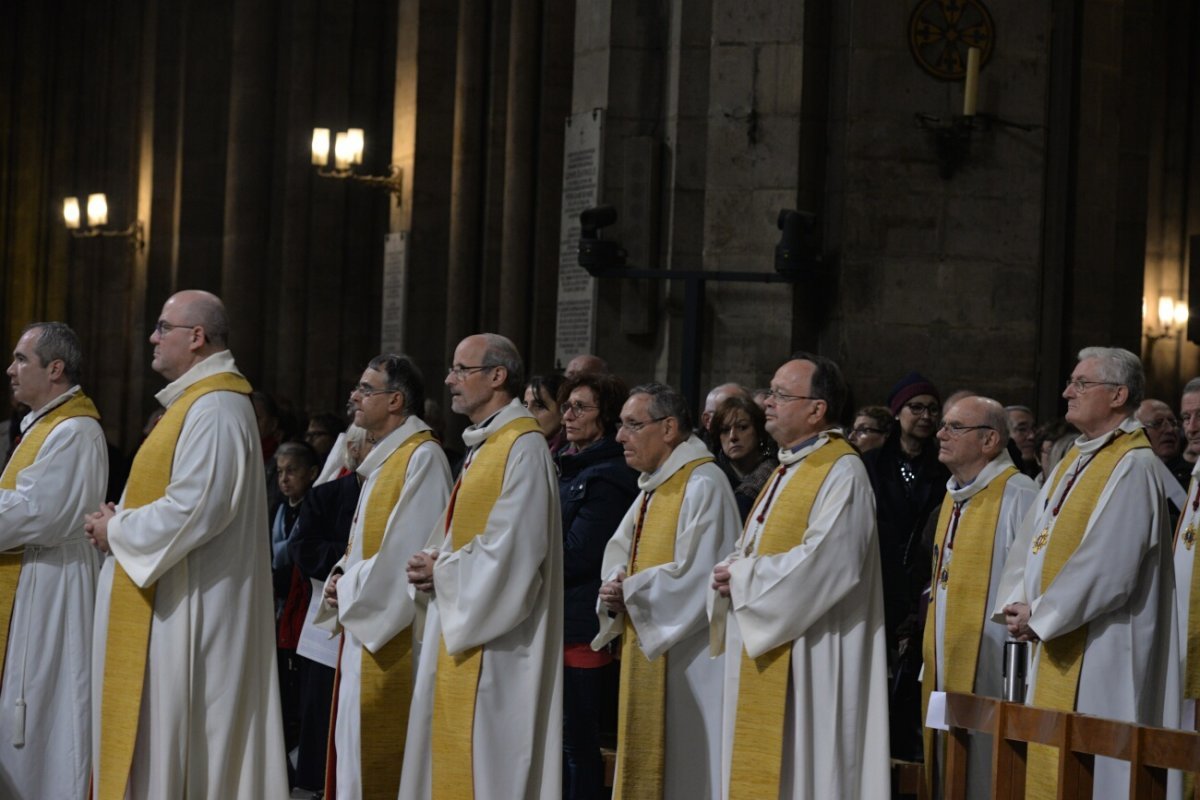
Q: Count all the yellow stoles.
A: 9